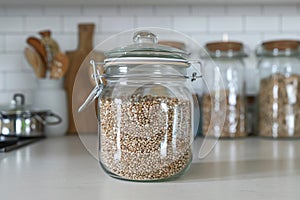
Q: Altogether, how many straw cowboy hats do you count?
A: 0